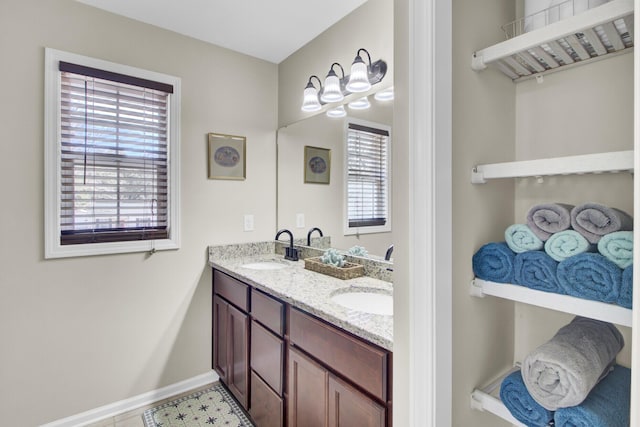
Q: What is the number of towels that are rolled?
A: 12